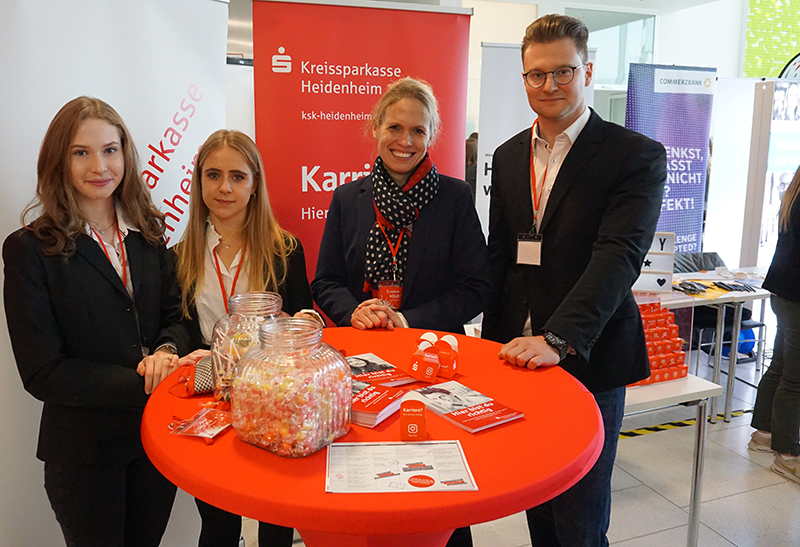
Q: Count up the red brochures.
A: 3